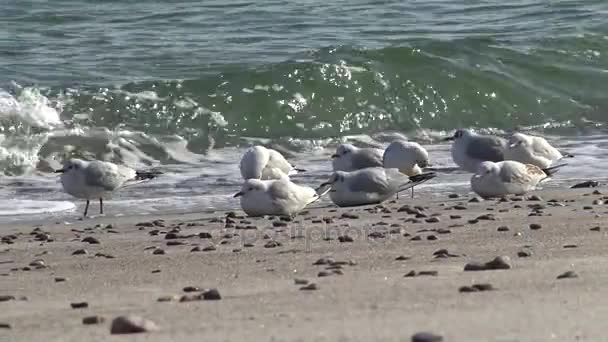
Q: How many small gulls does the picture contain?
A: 9